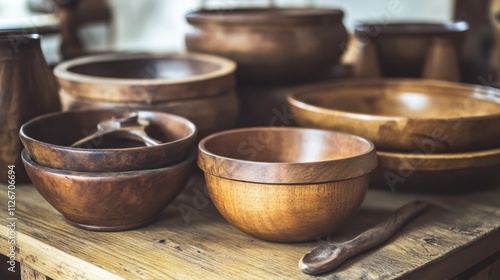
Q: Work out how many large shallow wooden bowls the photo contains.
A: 2